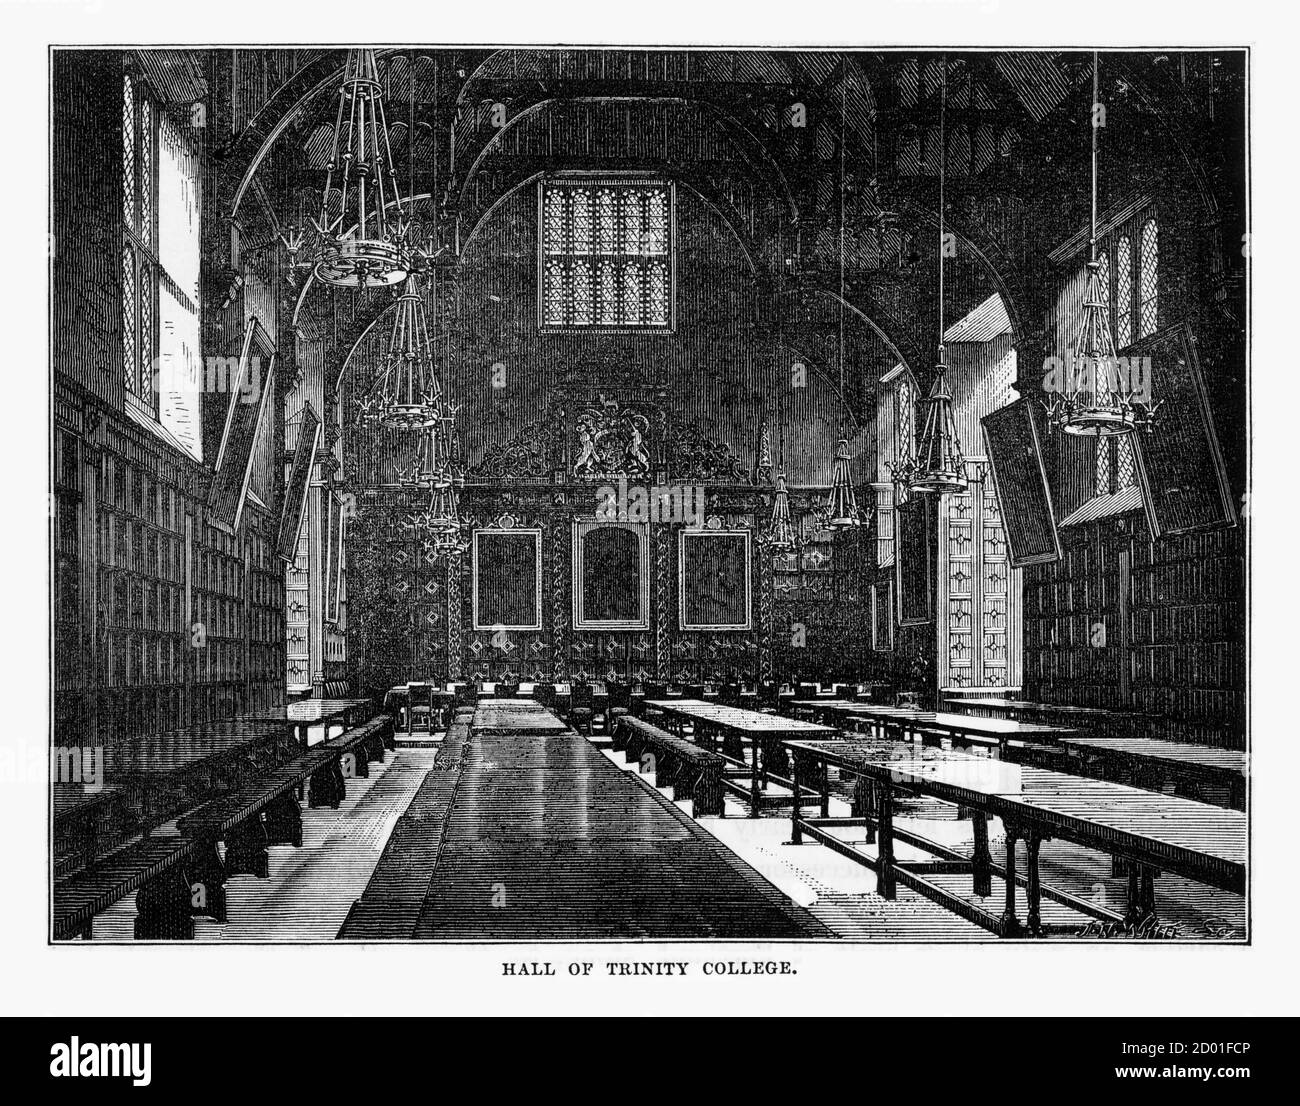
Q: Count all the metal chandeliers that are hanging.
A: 9